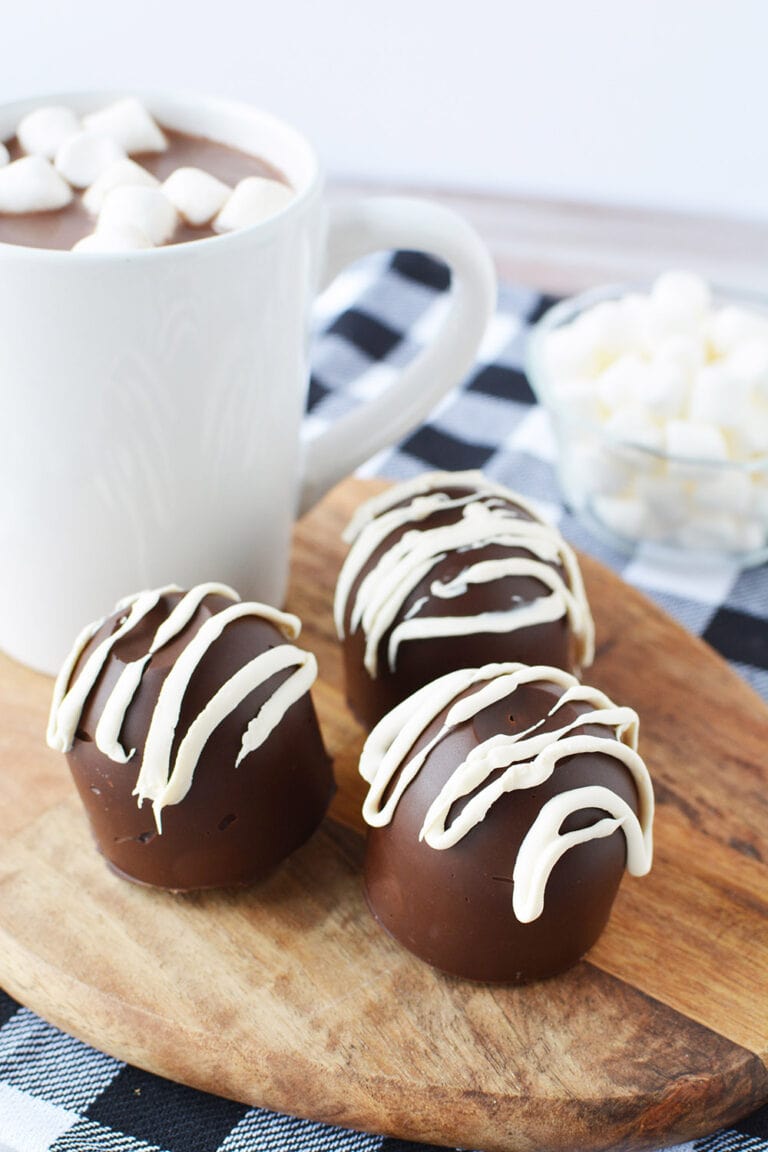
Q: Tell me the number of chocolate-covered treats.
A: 3